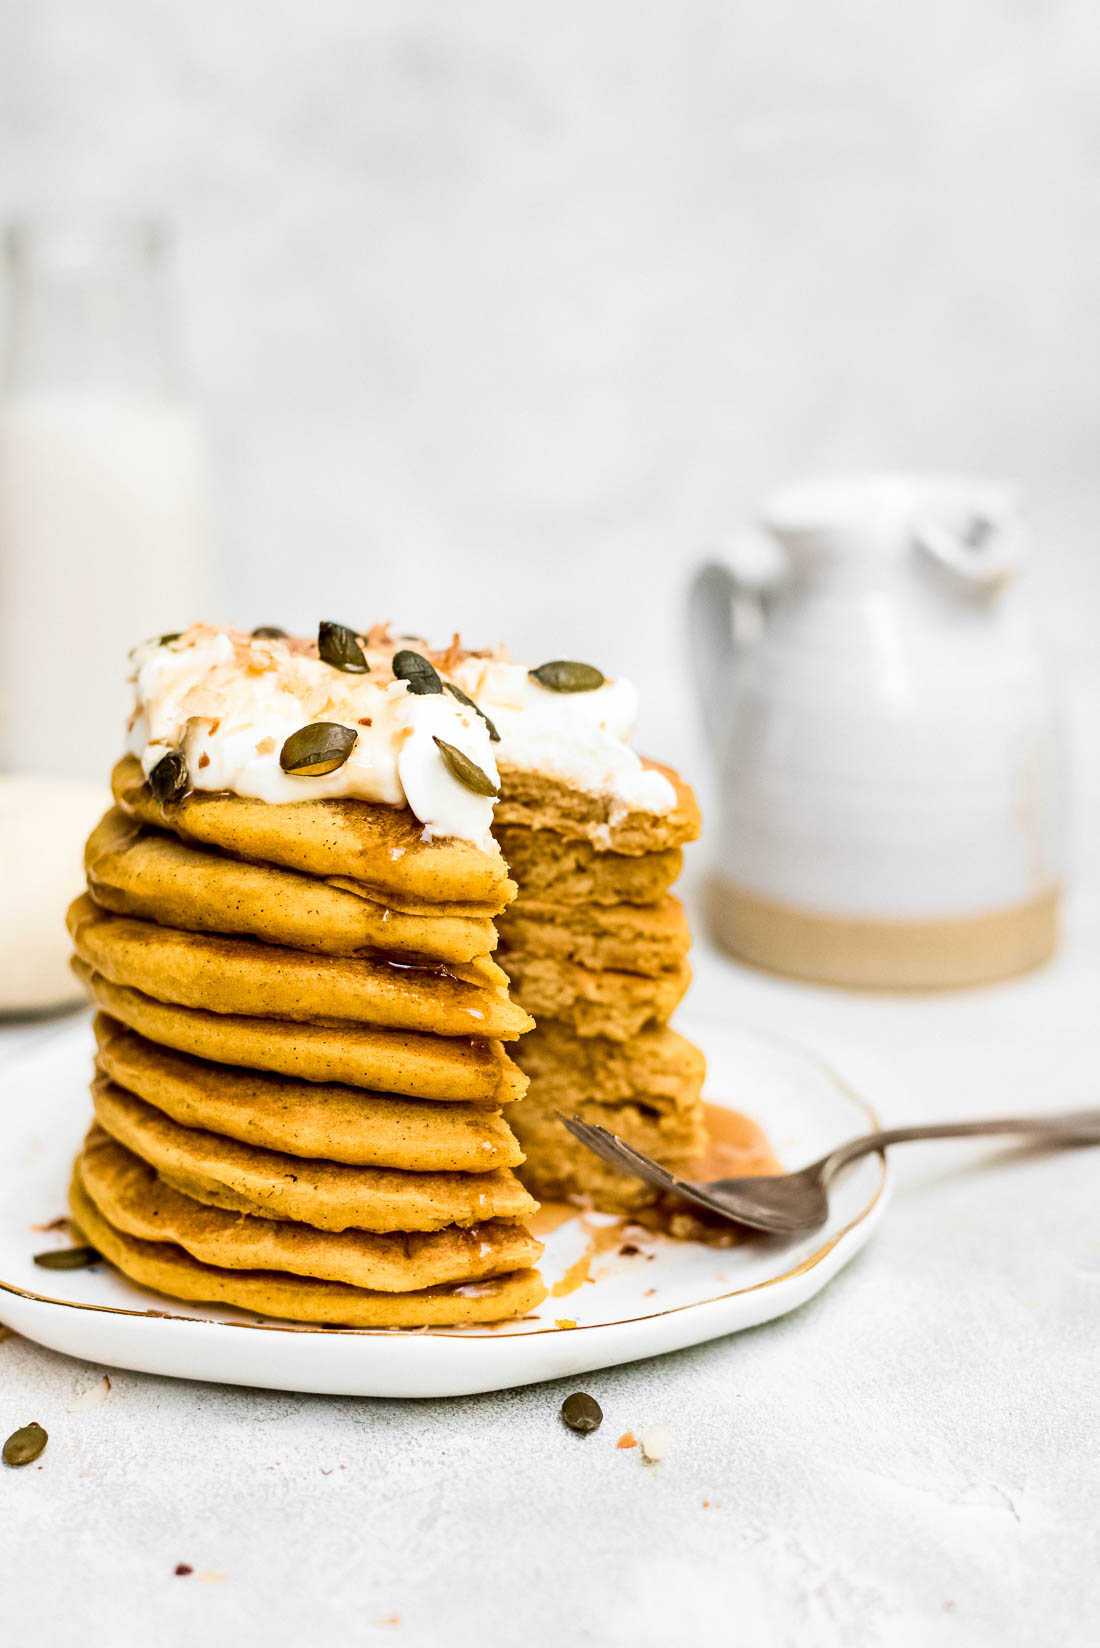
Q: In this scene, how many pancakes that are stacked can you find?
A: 8